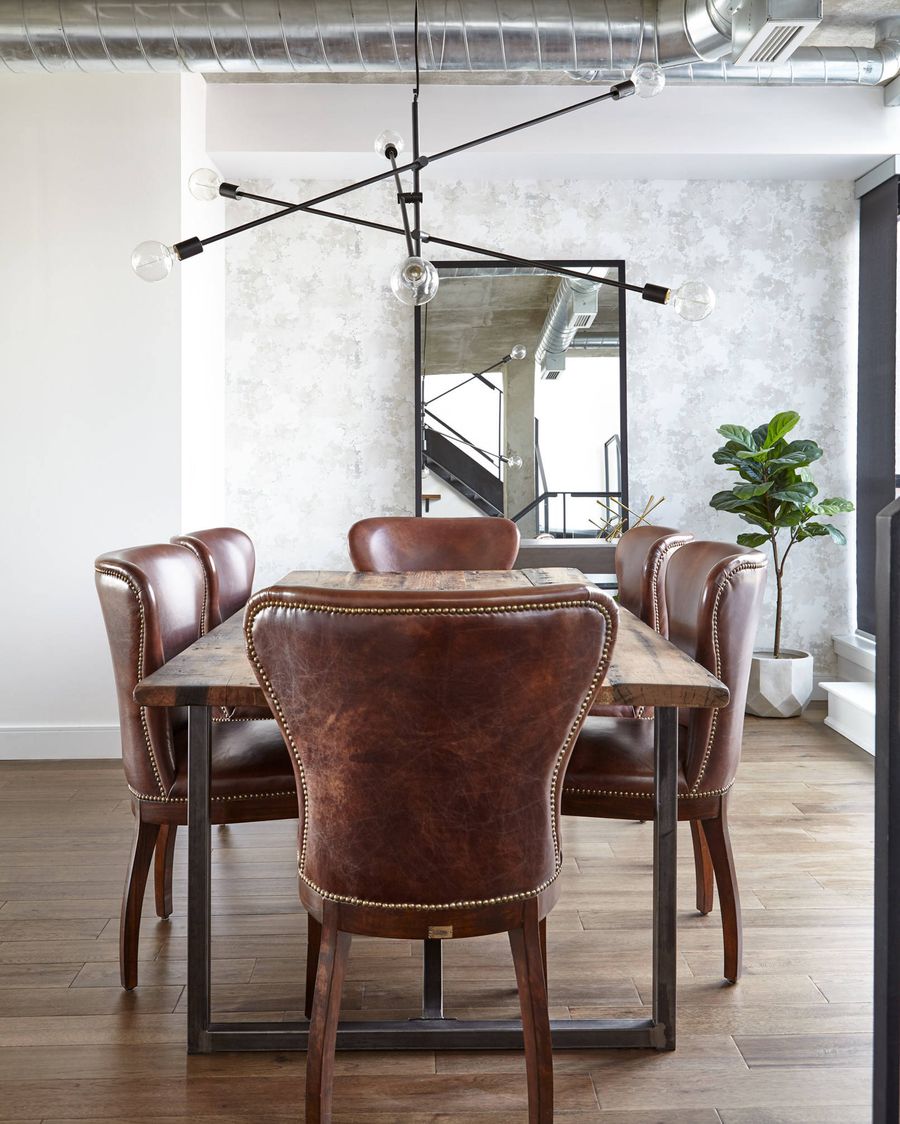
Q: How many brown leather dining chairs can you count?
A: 6